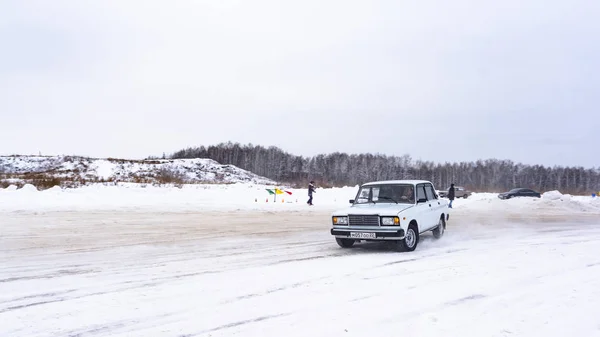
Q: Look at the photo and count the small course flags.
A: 3